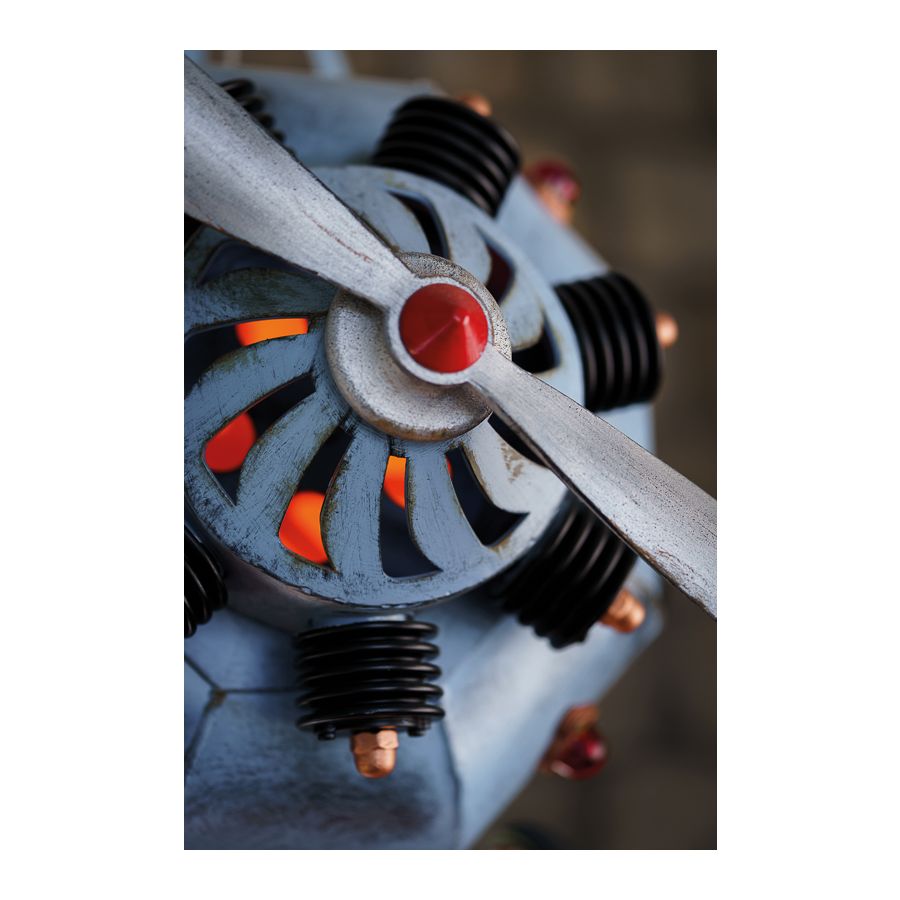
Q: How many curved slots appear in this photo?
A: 10